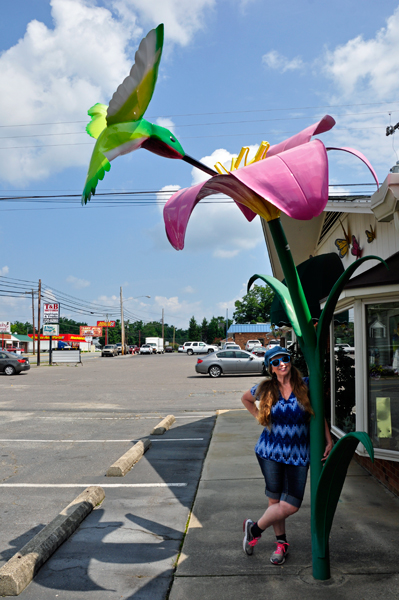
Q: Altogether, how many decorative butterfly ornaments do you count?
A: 3